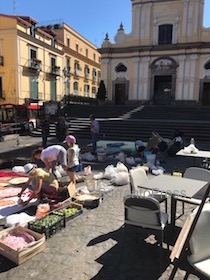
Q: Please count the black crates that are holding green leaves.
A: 1